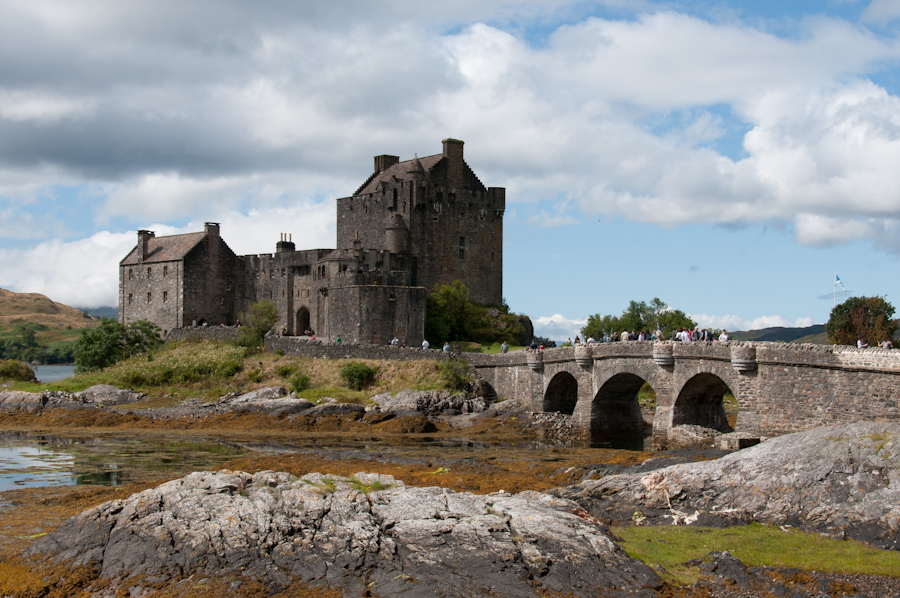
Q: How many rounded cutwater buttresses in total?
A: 4